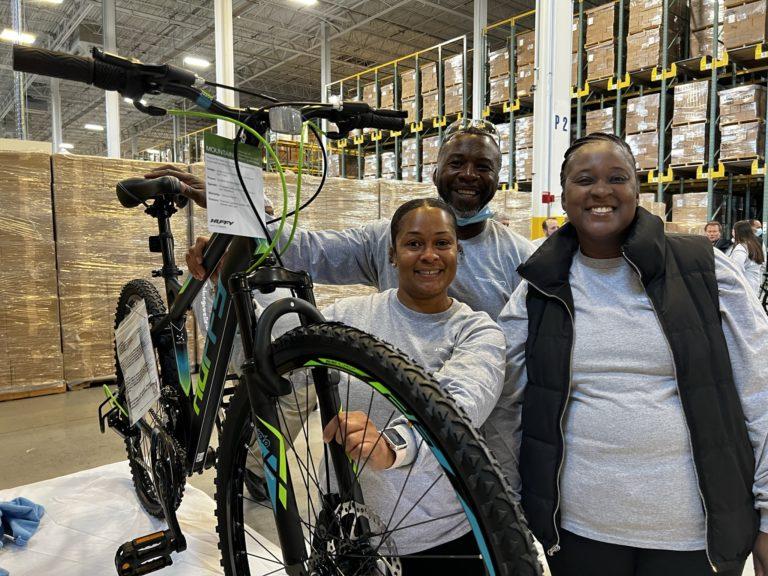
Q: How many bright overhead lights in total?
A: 7